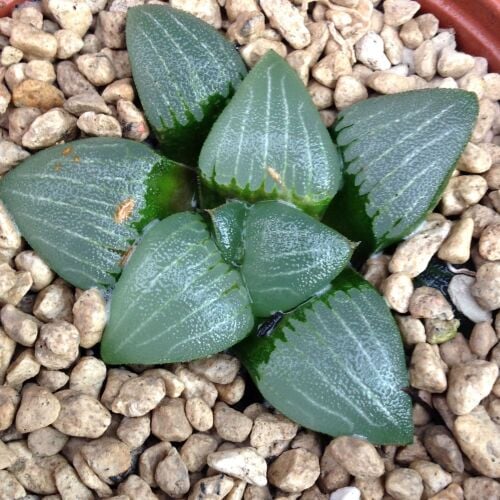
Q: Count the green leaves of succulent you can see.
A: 8